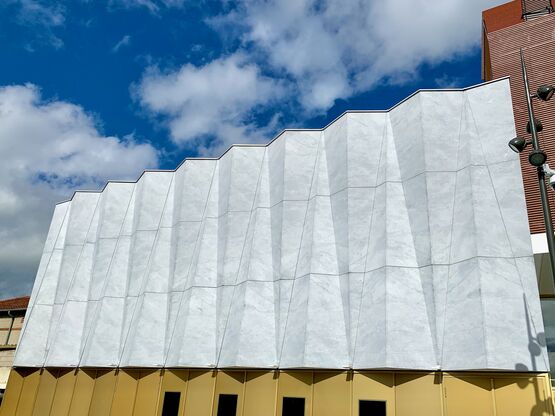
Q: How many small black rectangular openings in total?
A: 4